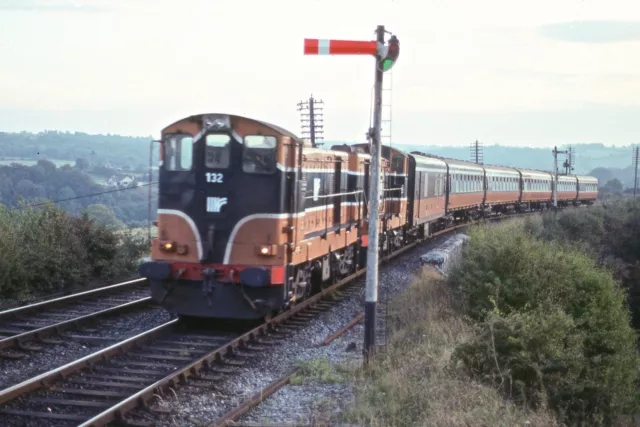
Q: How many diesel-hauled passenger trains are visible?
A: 1